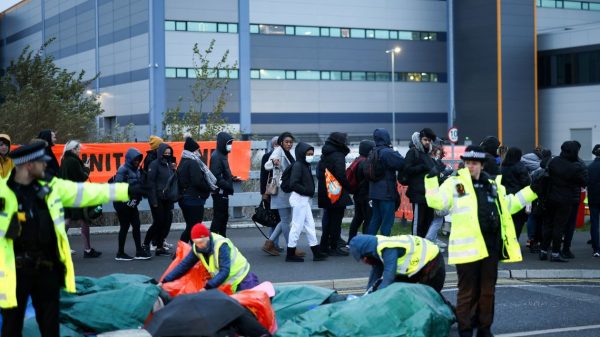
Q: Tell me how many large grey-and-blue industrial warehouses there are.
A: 1